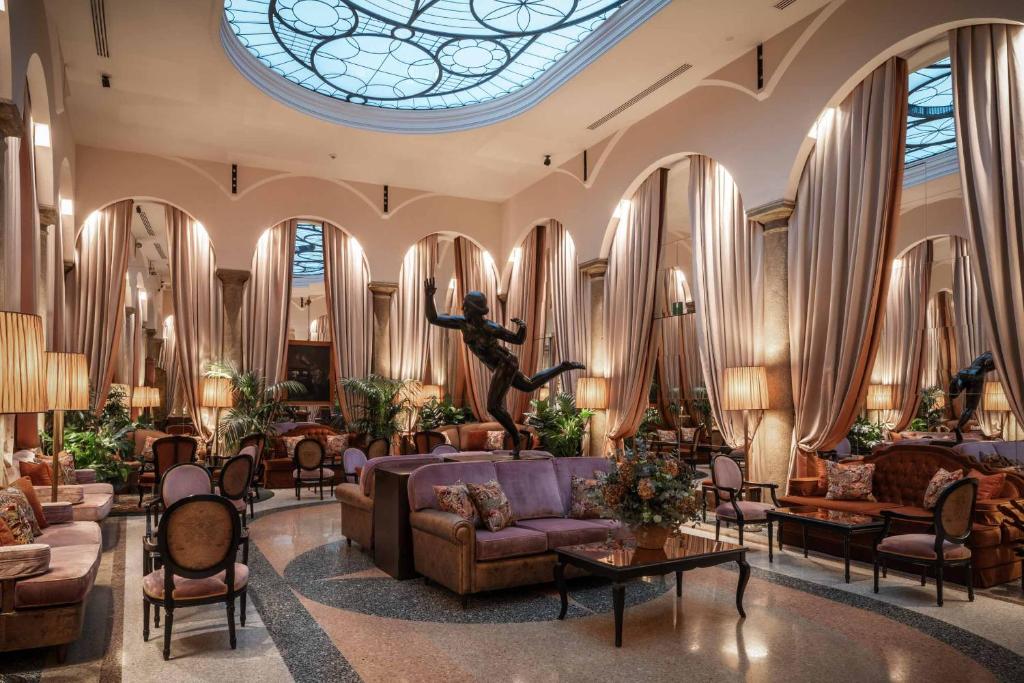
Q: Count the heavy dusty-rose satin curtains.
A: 12